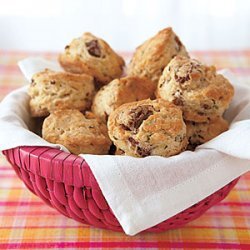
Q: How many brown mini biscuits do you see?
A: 8